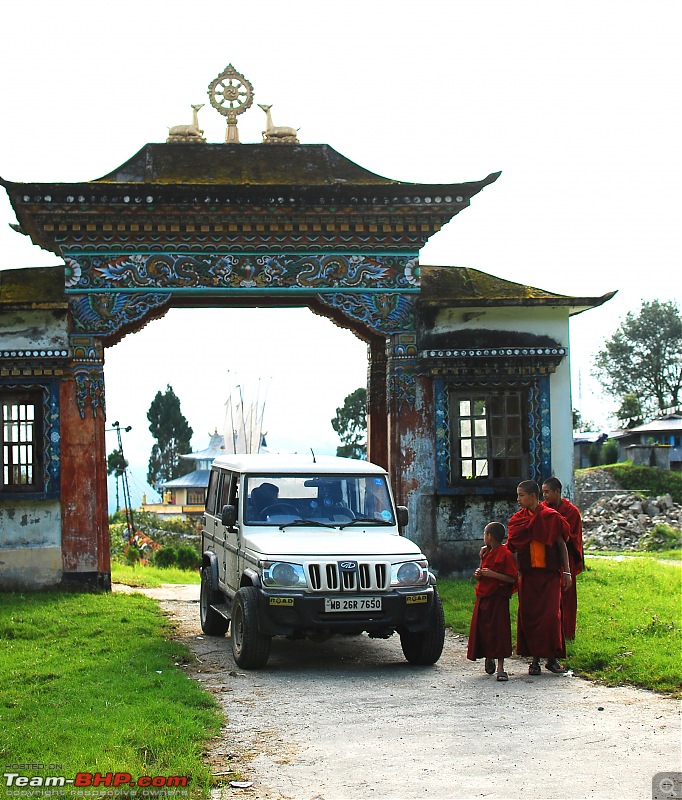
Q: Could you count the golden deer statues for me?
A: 2